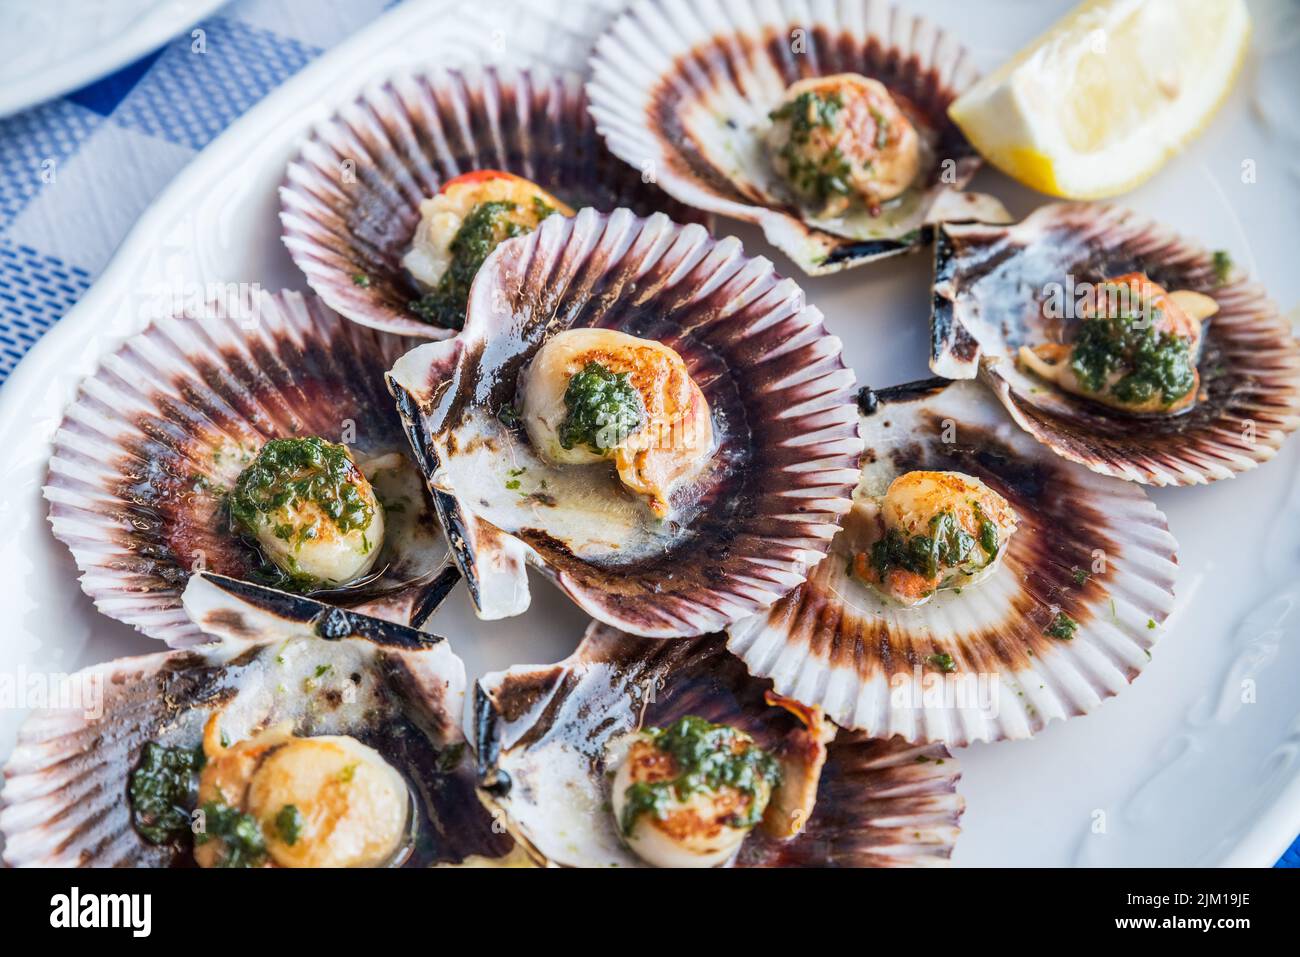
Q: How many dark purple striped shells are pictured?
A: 8